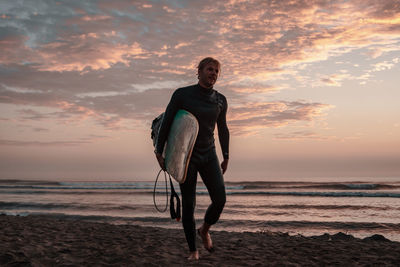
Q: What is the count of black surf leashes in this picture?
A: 1